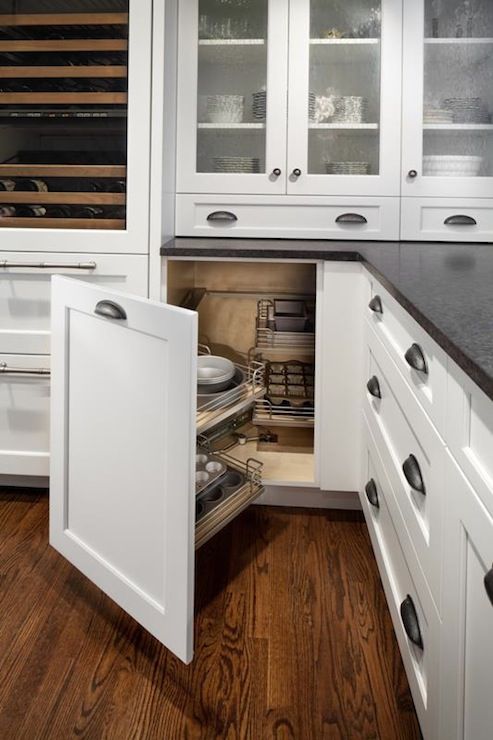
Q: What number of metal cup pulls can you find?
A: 11